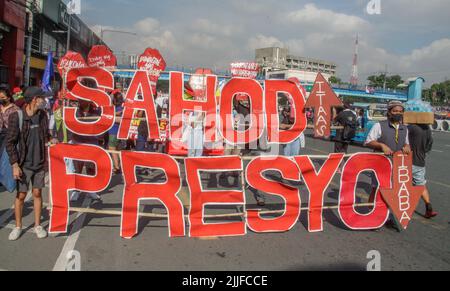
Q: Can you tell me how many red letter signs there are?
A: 11